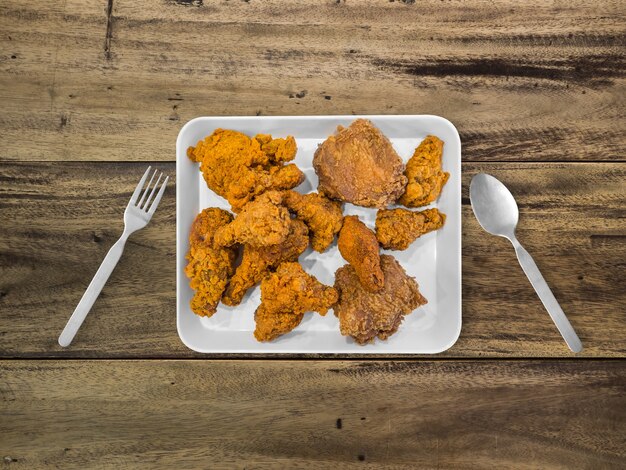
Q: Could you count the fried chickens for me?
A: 11